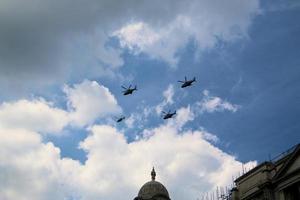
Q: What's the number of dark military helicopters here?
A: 4